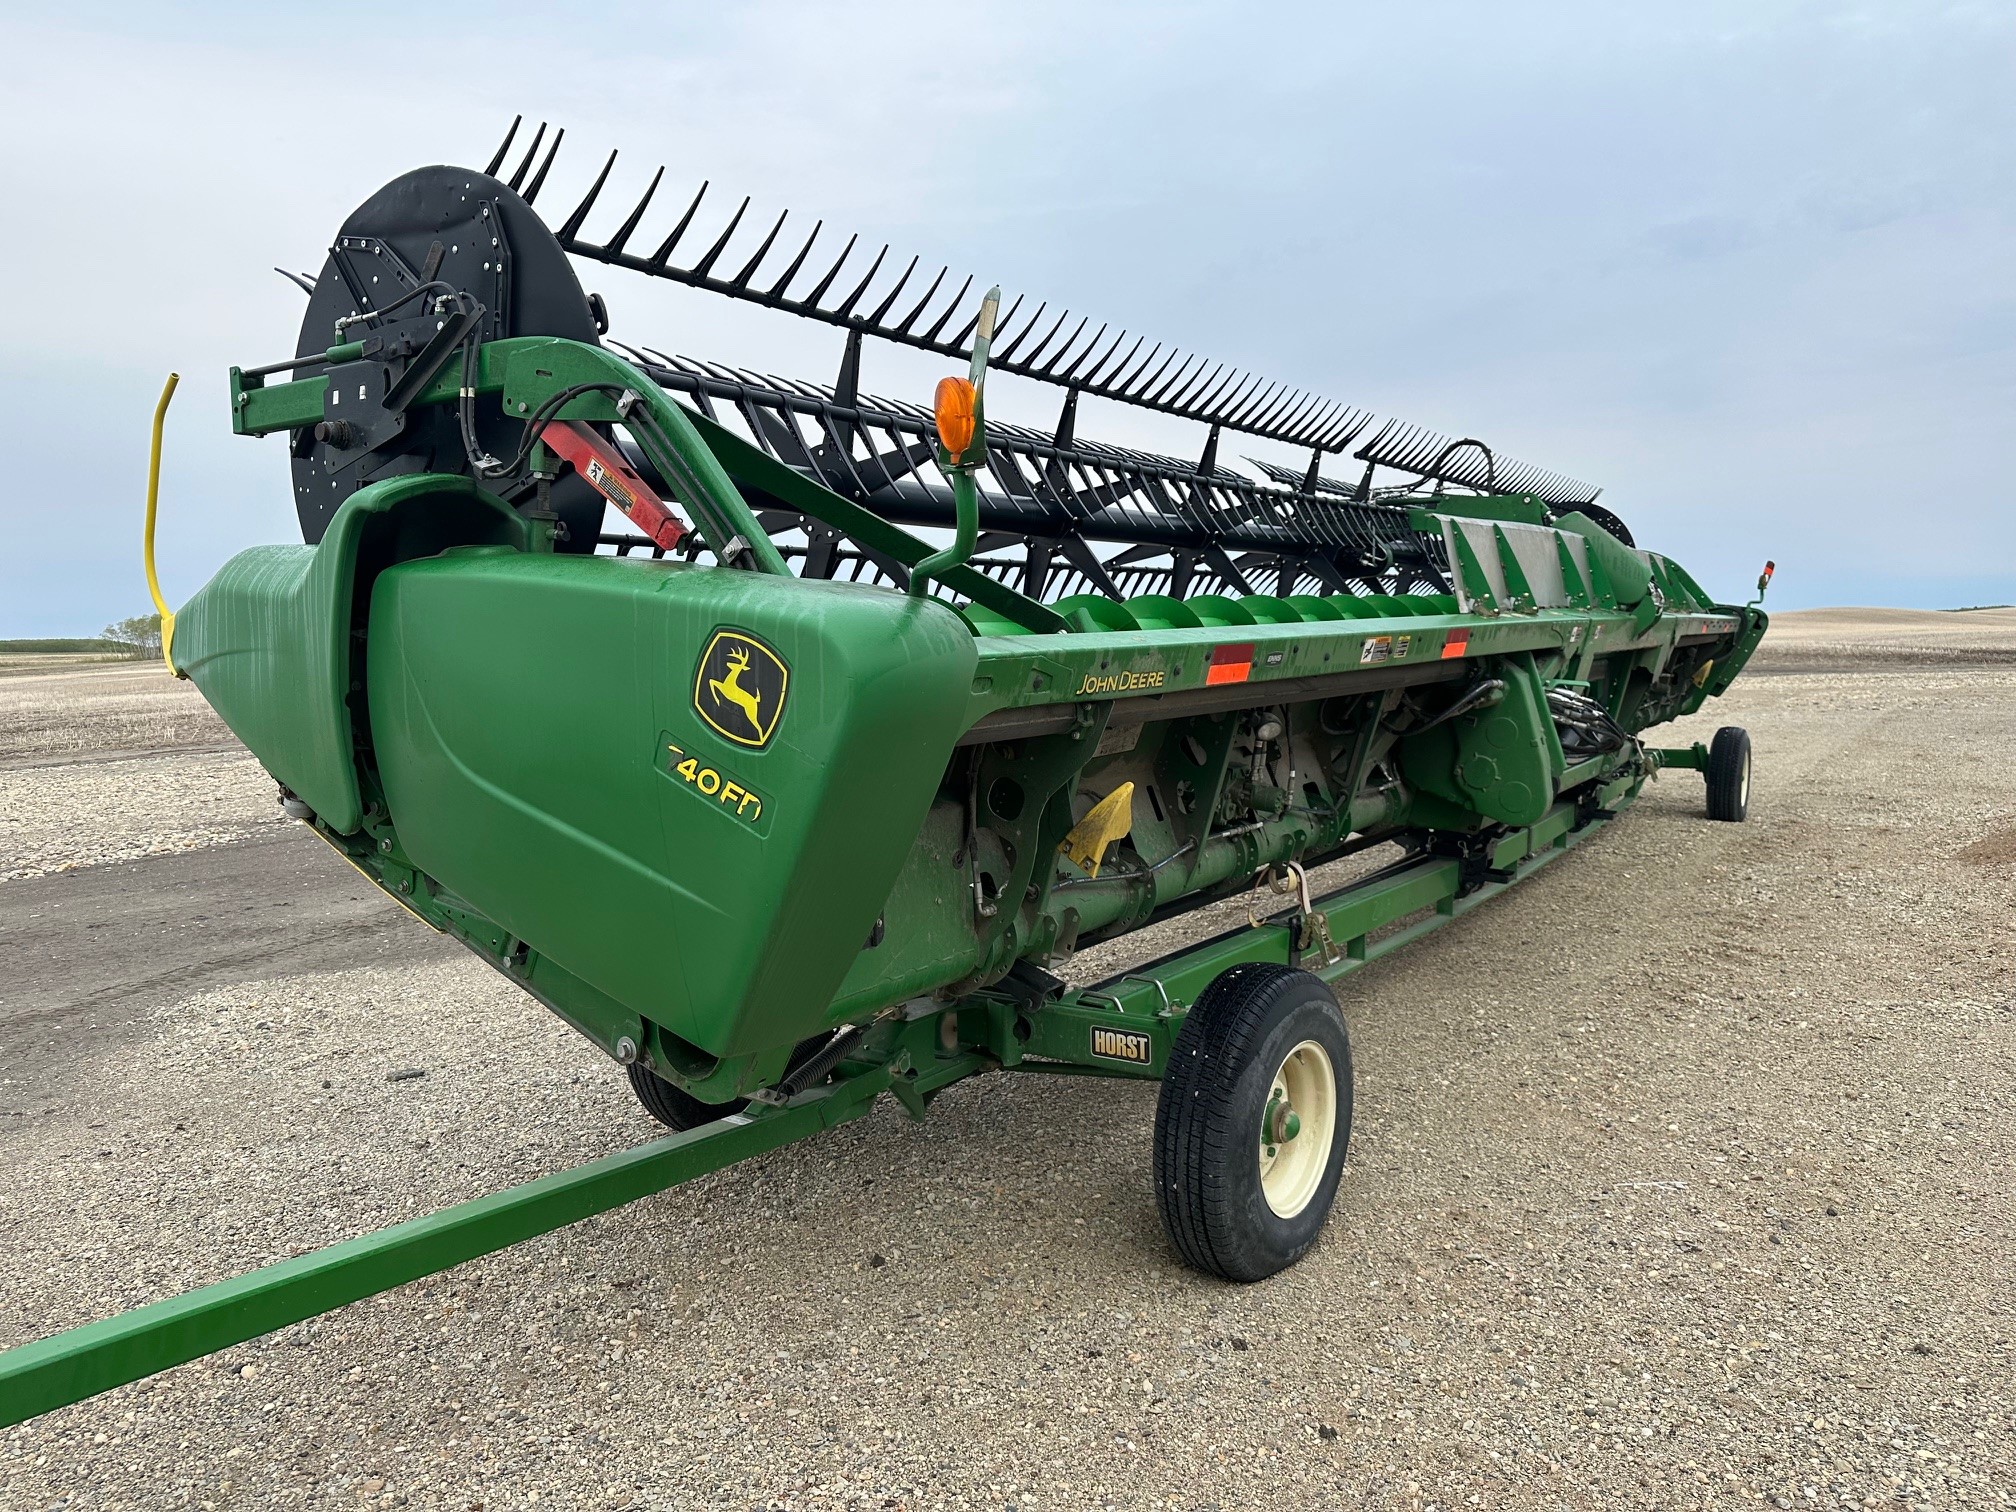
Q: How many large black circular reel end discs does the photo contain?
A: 2